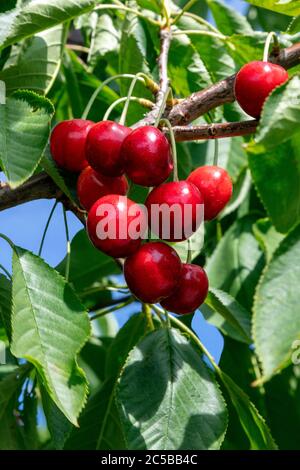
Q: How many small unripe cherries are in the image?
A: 0